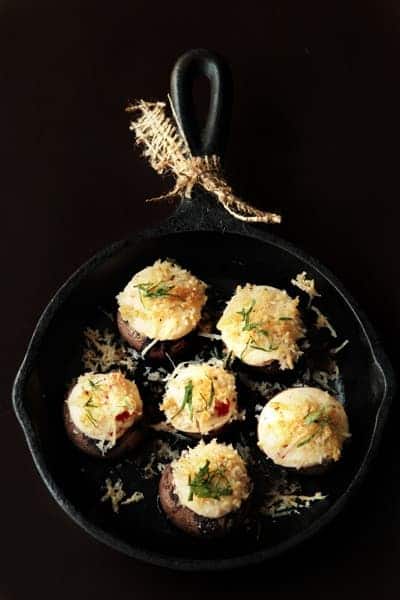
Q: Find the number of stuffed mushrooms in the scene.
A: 6